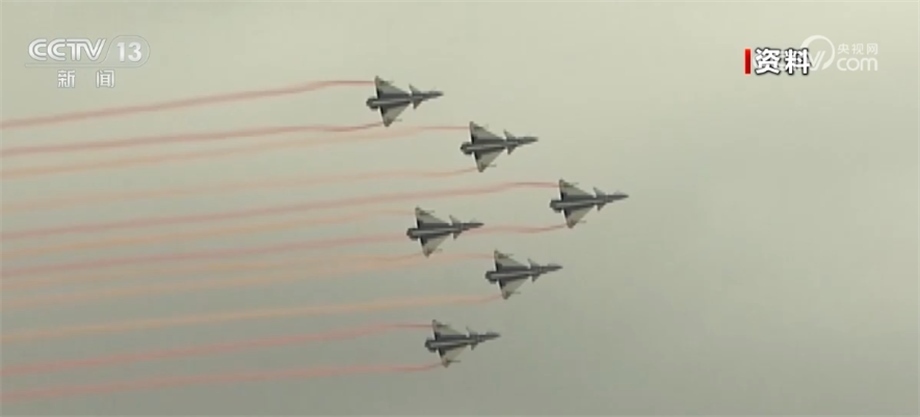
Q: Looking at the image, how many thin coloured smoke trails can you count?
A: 12